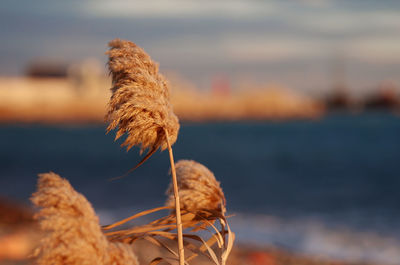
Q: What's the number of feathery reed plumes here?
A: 3